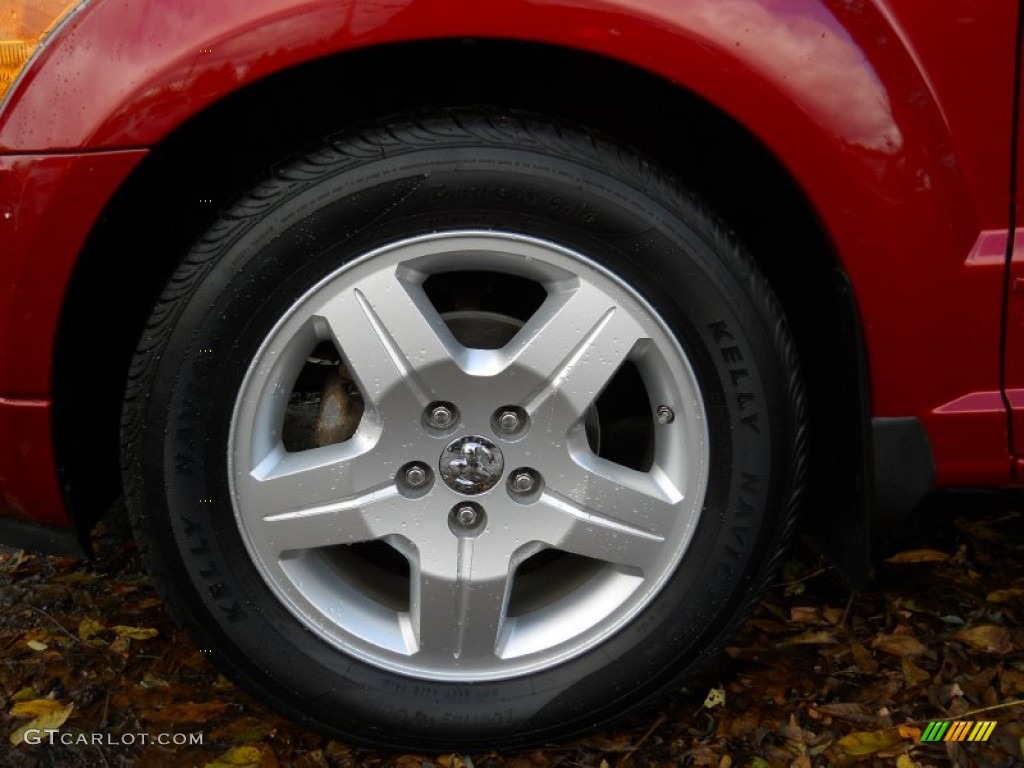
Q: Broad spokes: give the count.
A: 5